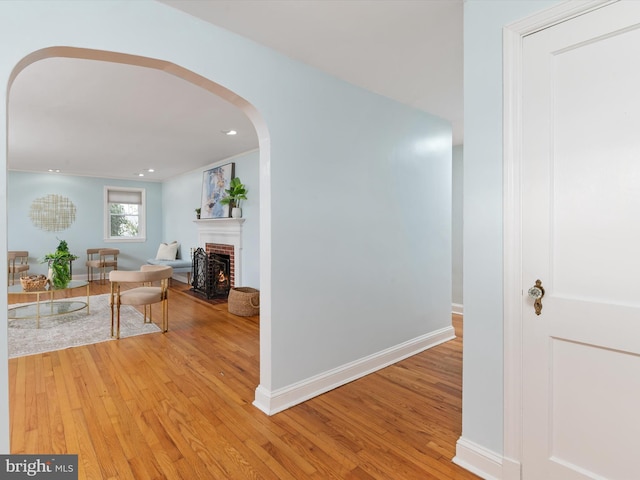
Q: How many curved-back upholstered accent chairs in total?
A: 3